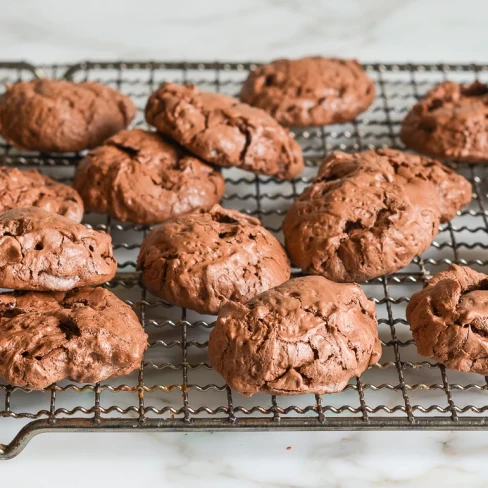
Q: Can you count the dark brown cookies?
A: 13